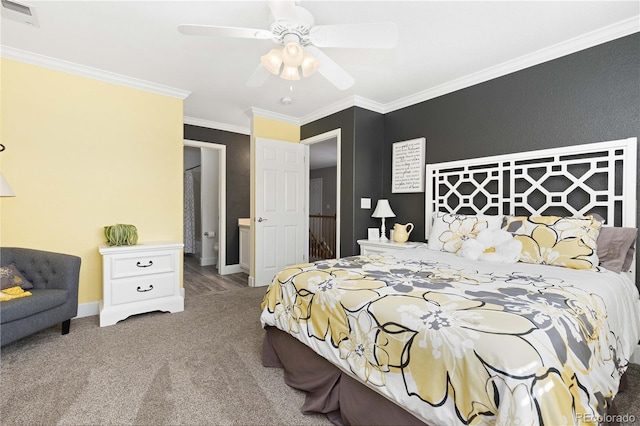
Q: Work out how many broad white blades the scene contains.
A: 5